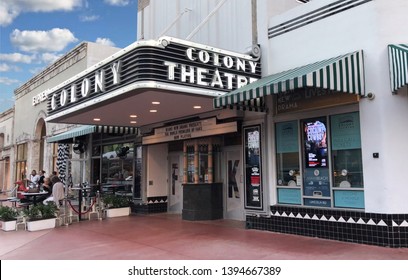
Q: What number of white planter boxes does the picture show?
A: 3